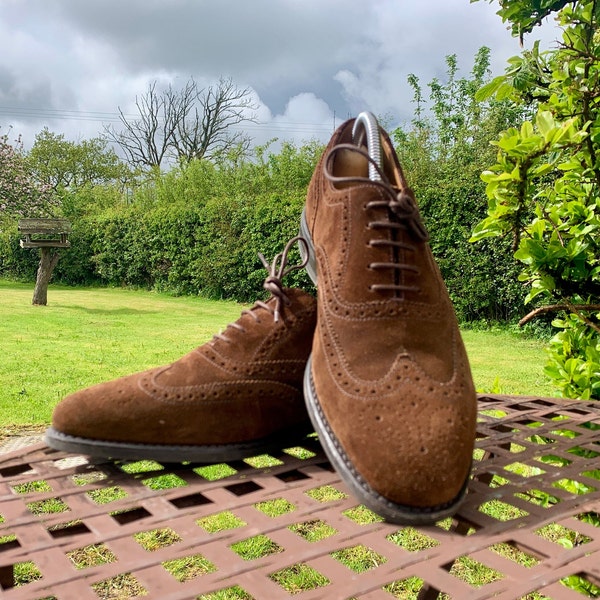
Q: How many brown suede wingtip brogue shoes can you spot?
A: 2